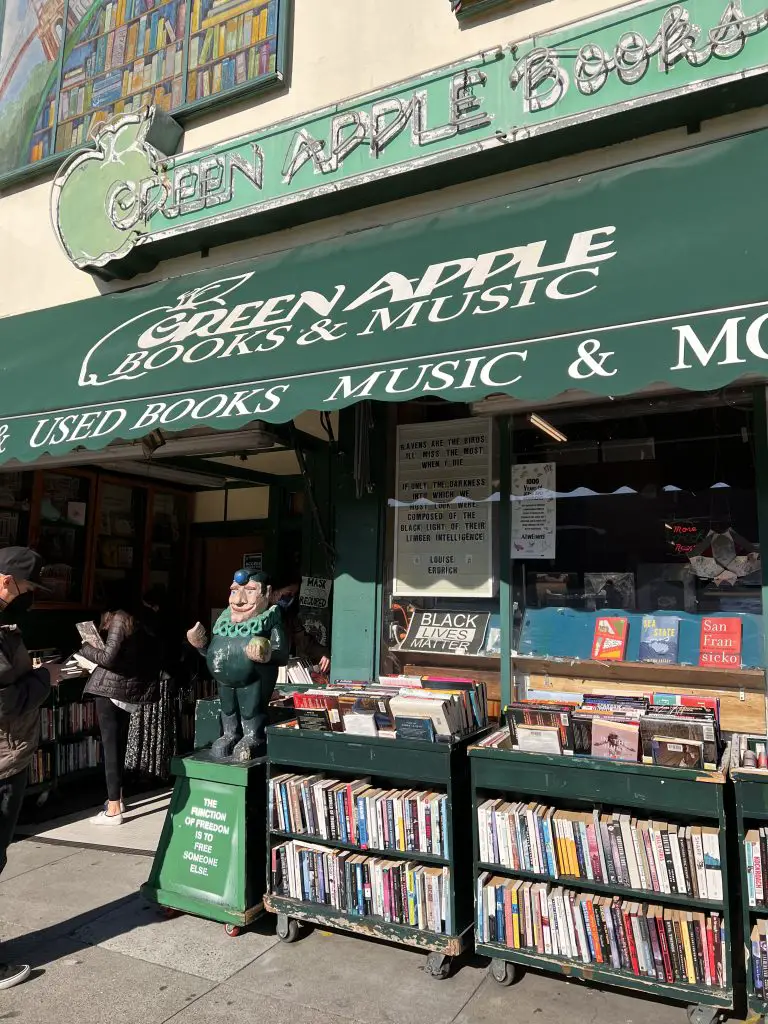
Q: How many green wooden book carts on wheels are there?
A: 3